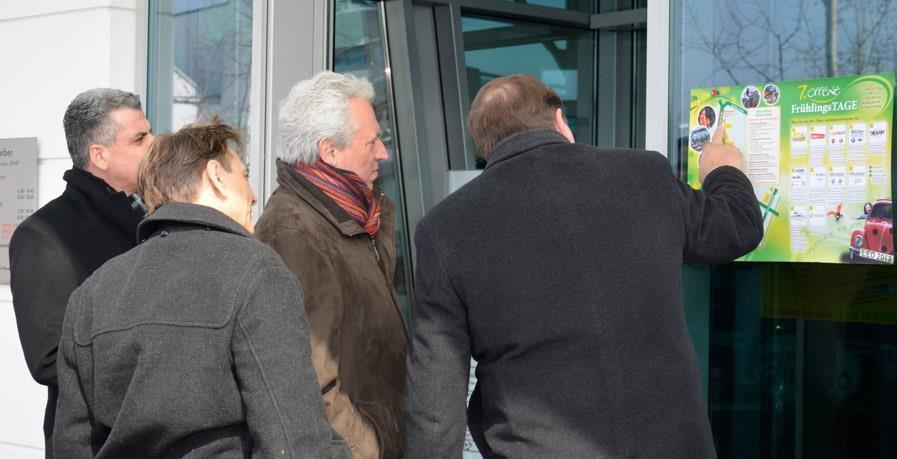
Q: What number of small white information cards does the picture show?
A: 11